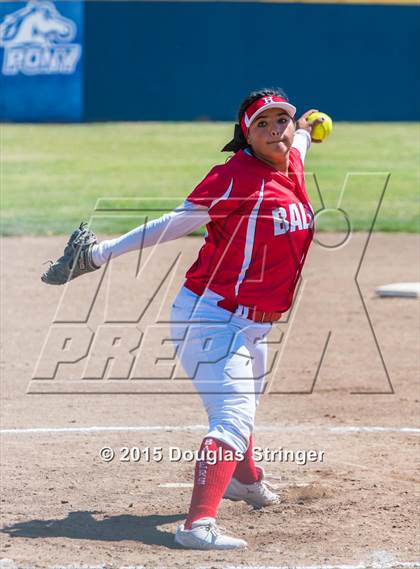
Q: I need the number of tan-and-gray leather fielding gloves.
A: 1